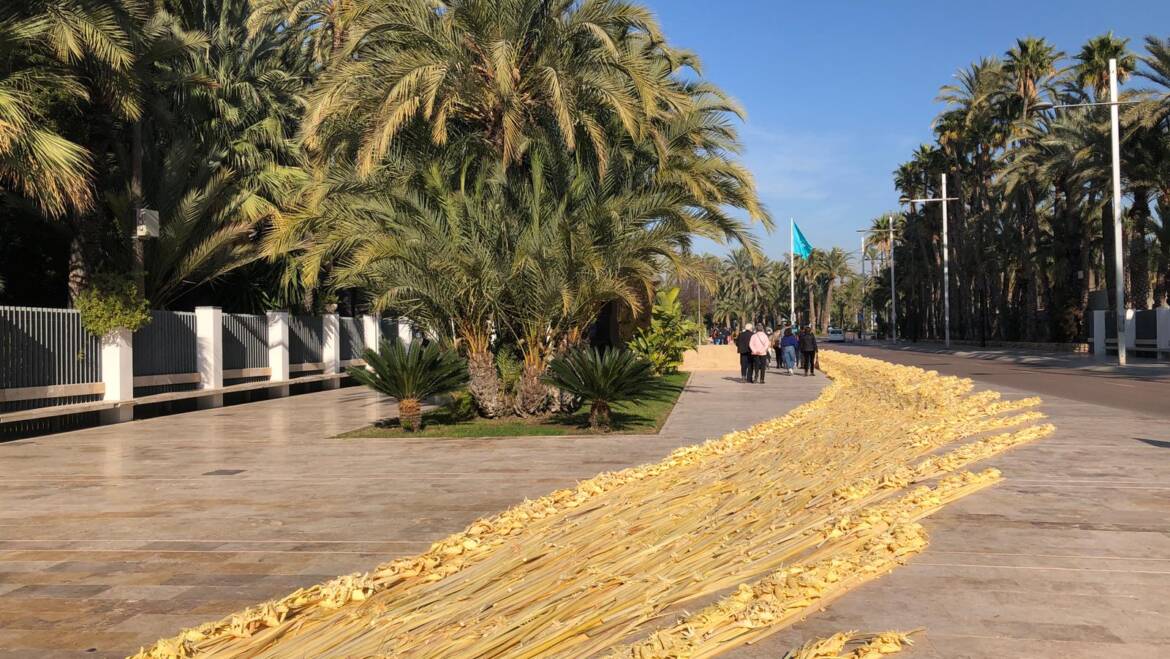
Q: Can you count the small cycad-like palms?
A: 2